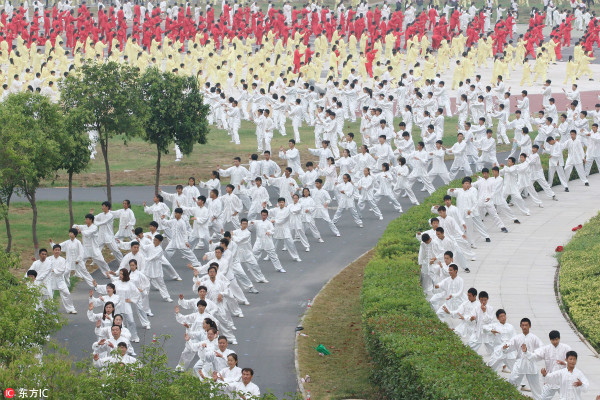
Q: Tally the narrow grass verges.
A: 1